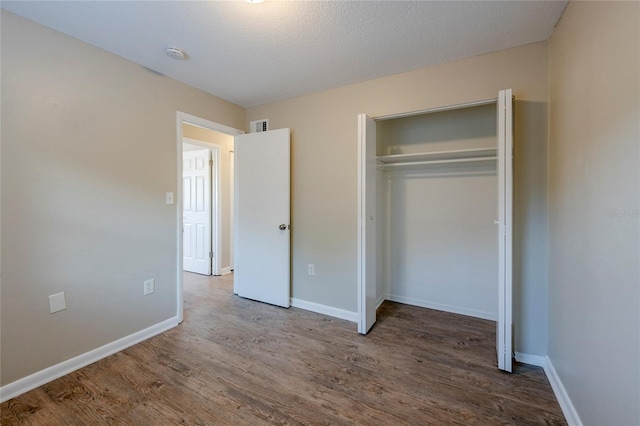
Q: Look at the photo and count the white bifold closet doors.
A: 2